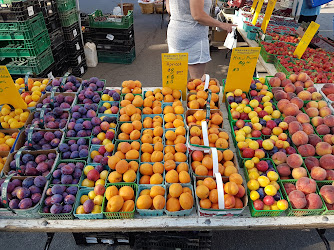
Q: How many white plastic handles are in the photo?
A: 4